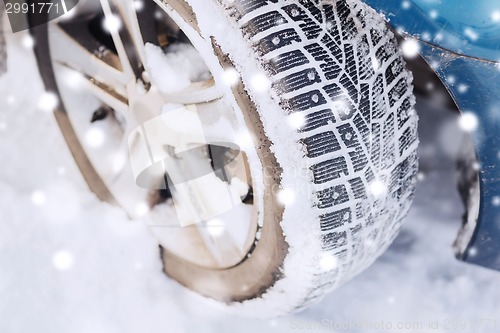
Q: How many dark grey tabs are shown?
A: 1